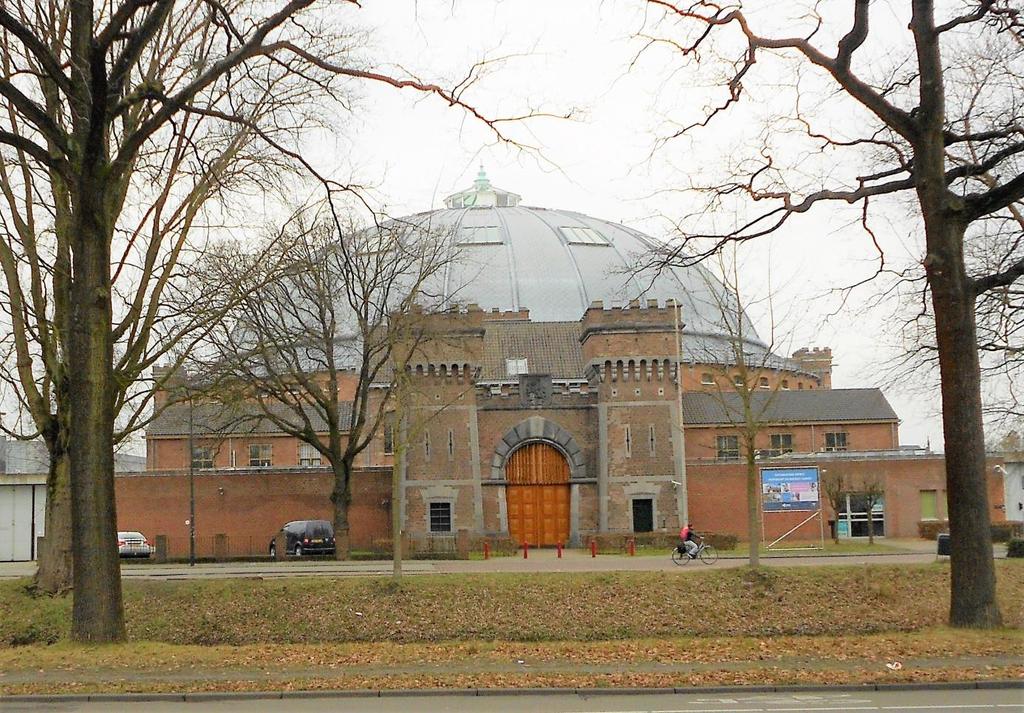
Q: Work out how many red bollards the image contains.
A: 5